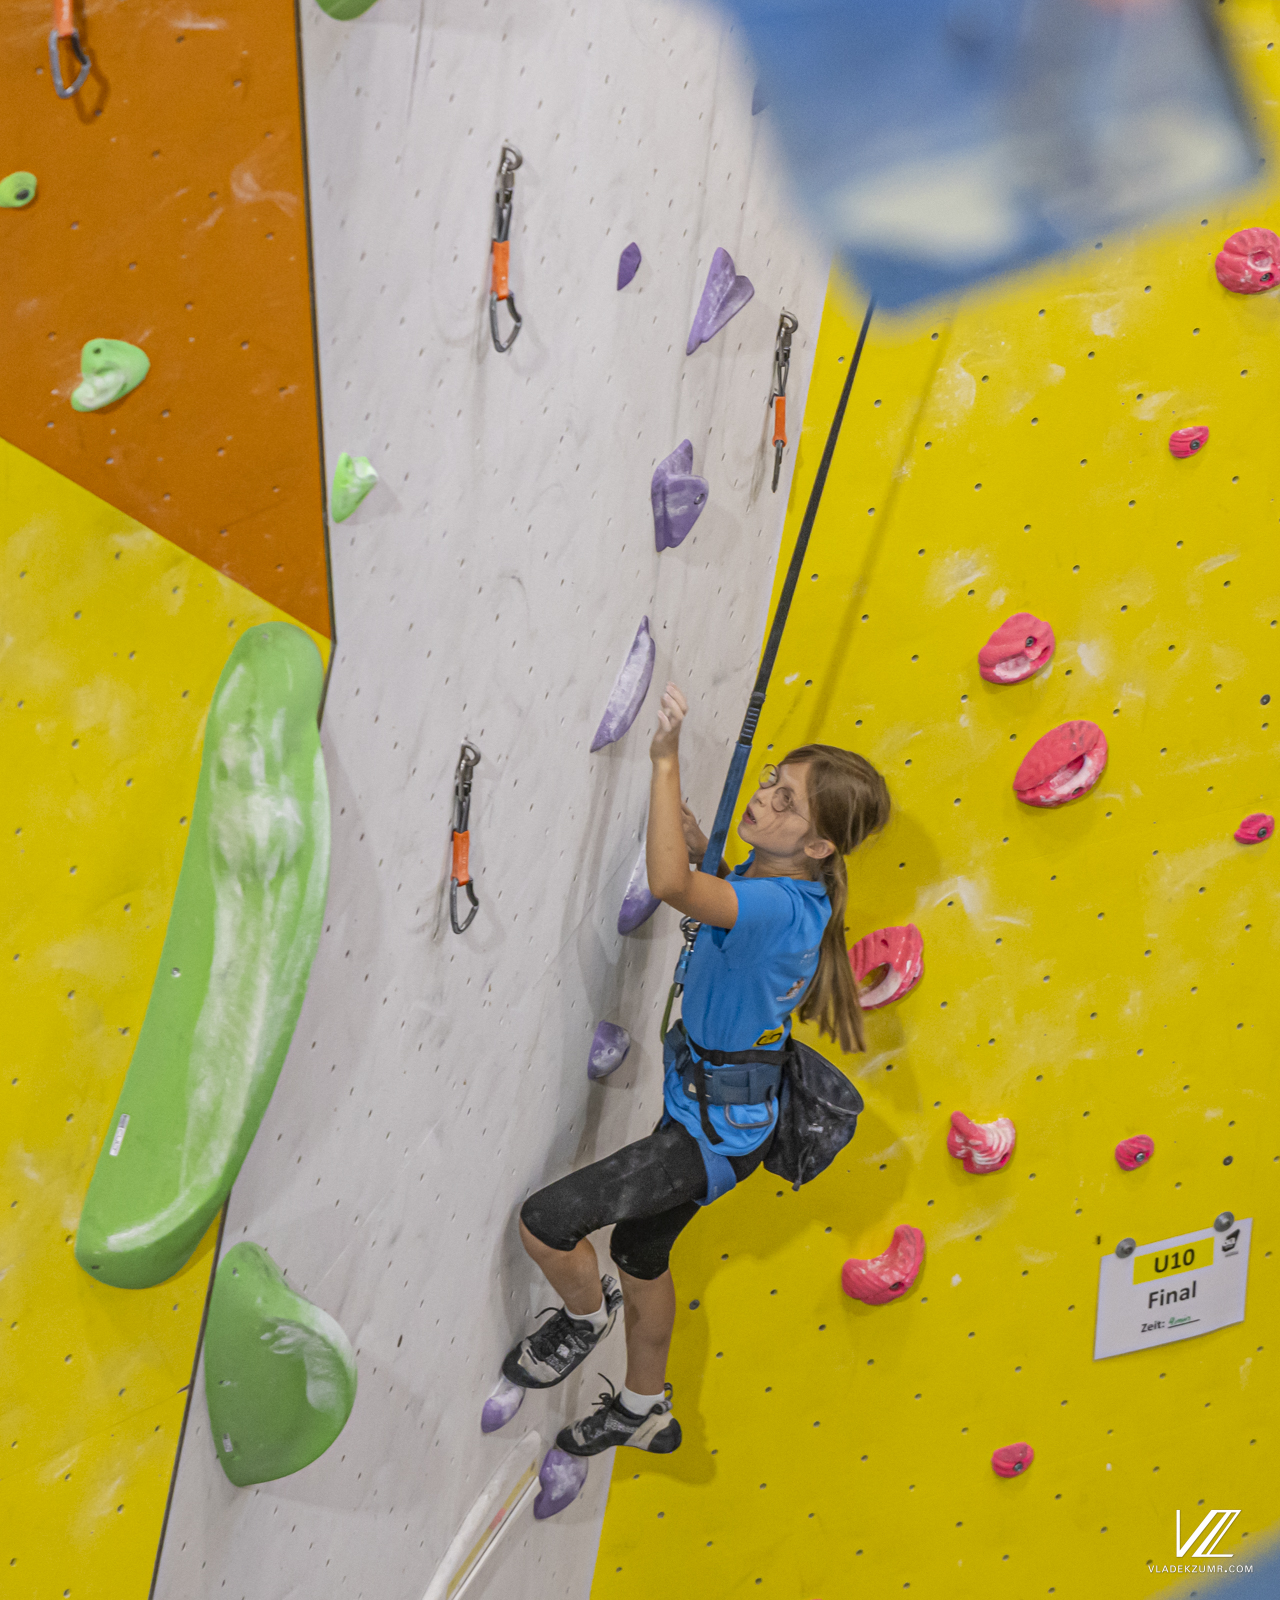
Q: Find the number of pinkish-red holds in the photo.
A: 10